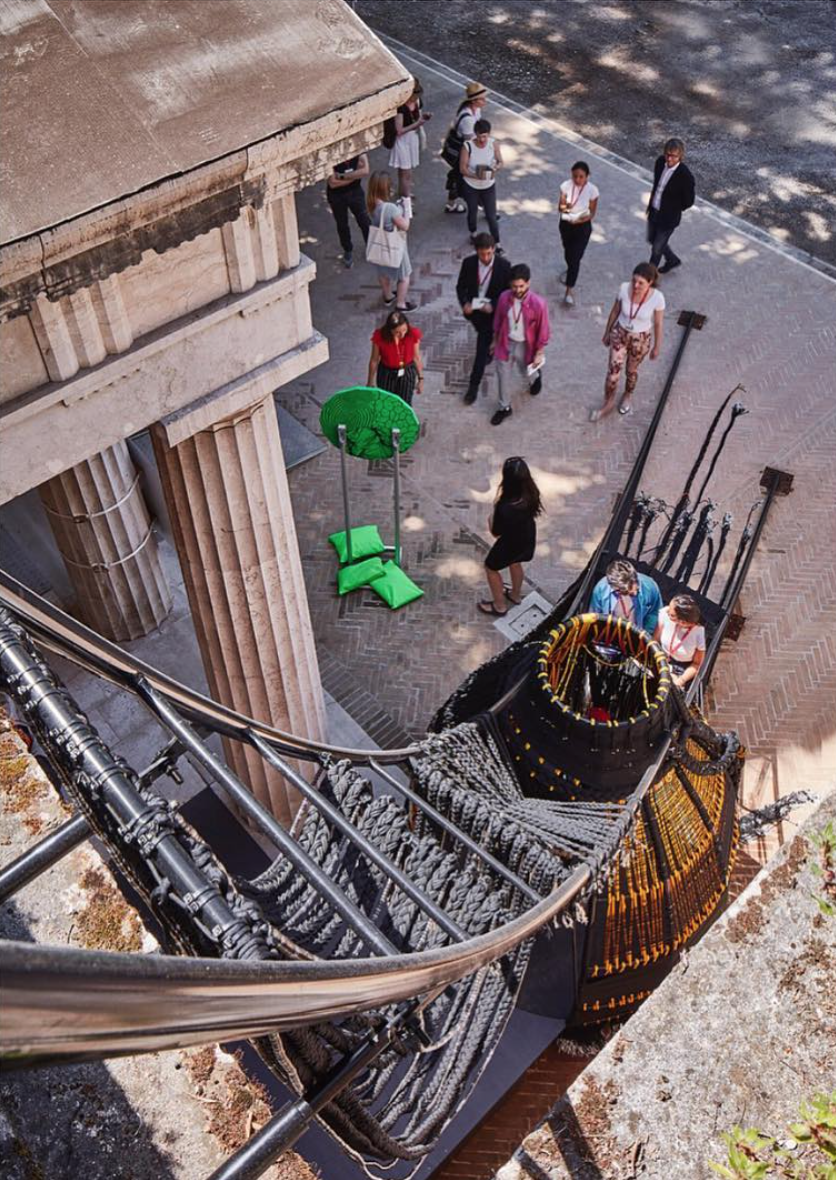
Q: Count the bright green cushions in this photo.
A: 3